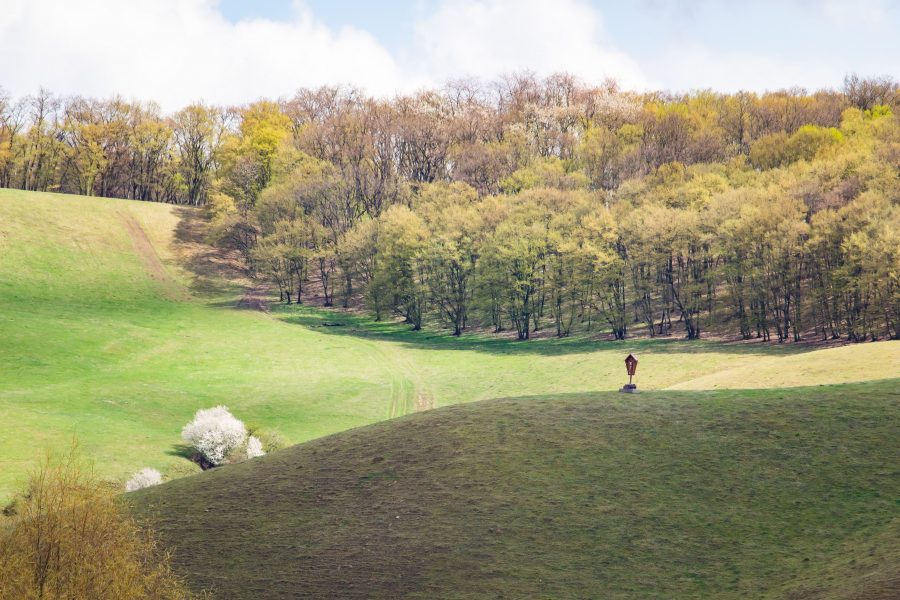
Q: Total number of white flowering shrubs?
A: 3